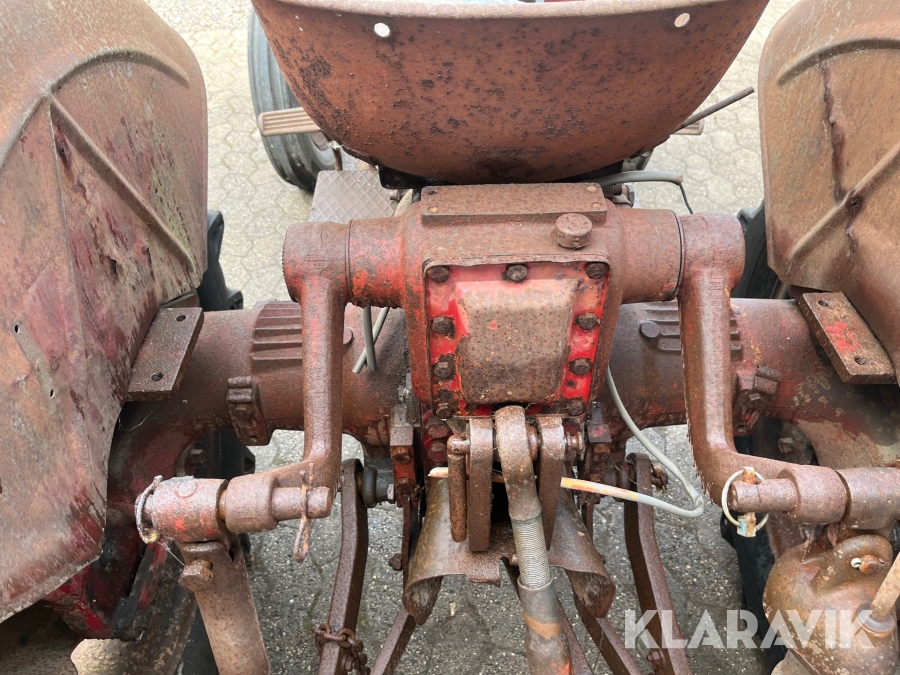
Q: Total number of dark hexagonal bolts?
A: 9